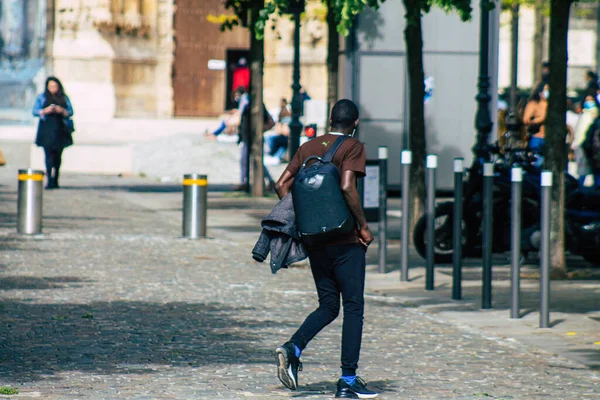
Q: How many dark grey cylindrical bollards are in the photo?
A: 7